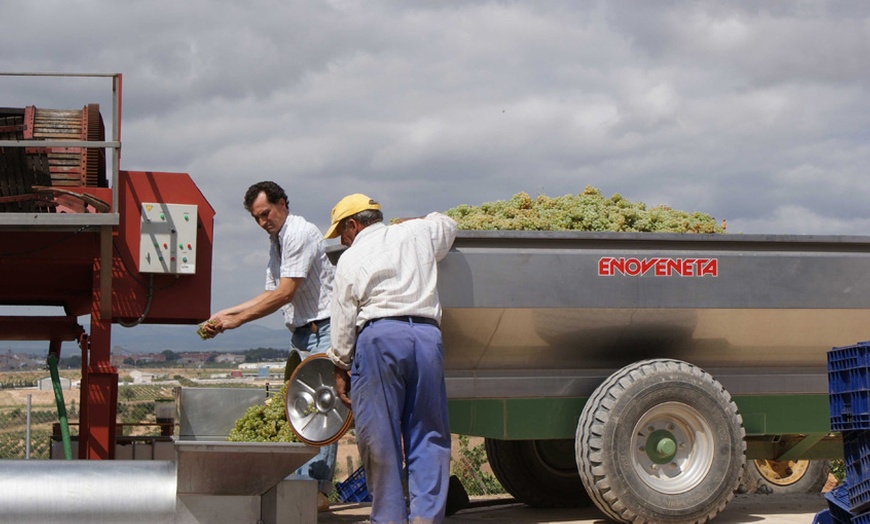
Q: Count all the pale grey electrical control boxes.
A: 1